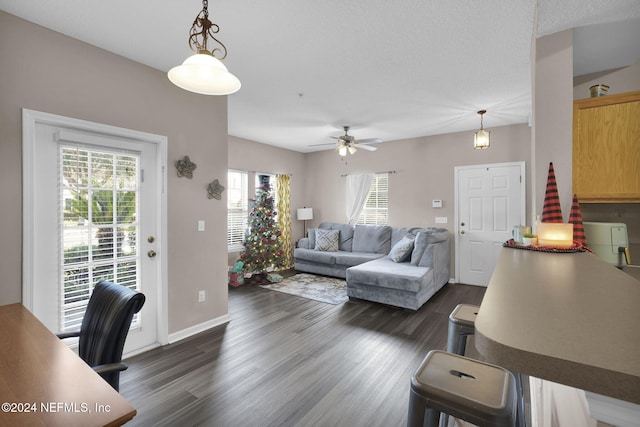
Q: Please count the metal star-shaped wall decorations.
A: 2